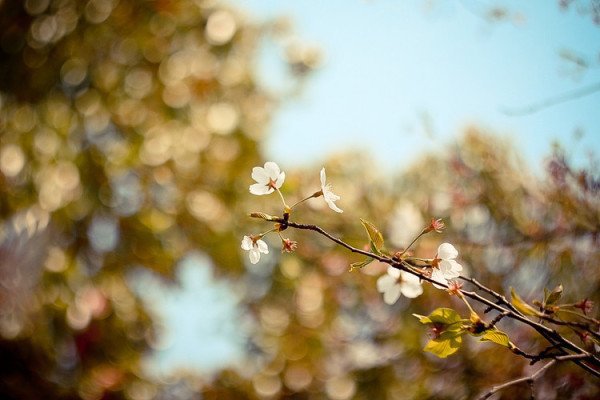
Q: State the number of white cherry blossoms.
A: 5